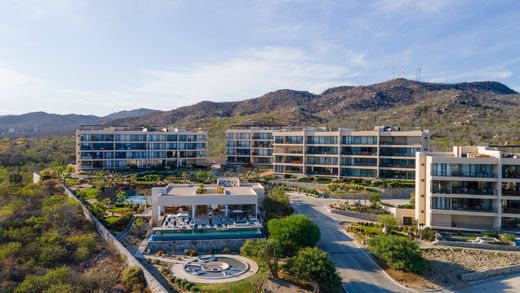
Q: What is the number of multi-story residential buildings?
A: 4